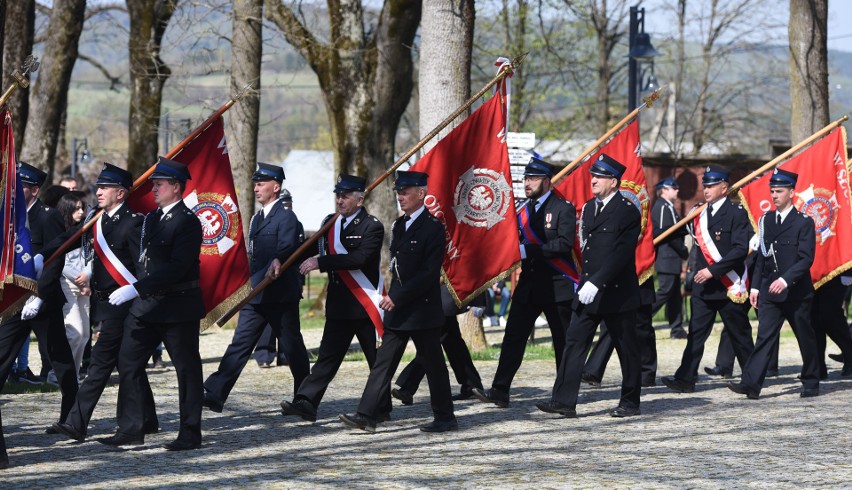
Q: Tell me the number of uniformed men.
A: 11